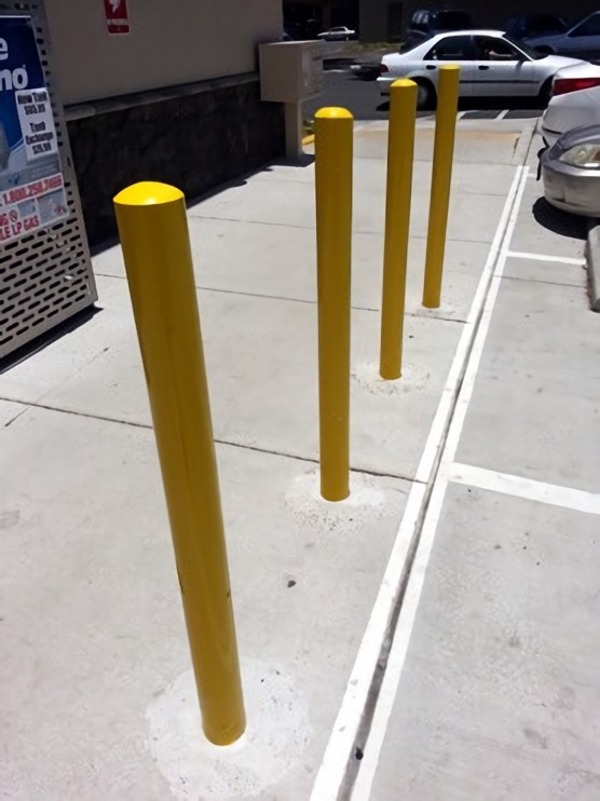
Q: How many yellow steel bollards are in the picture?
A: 4